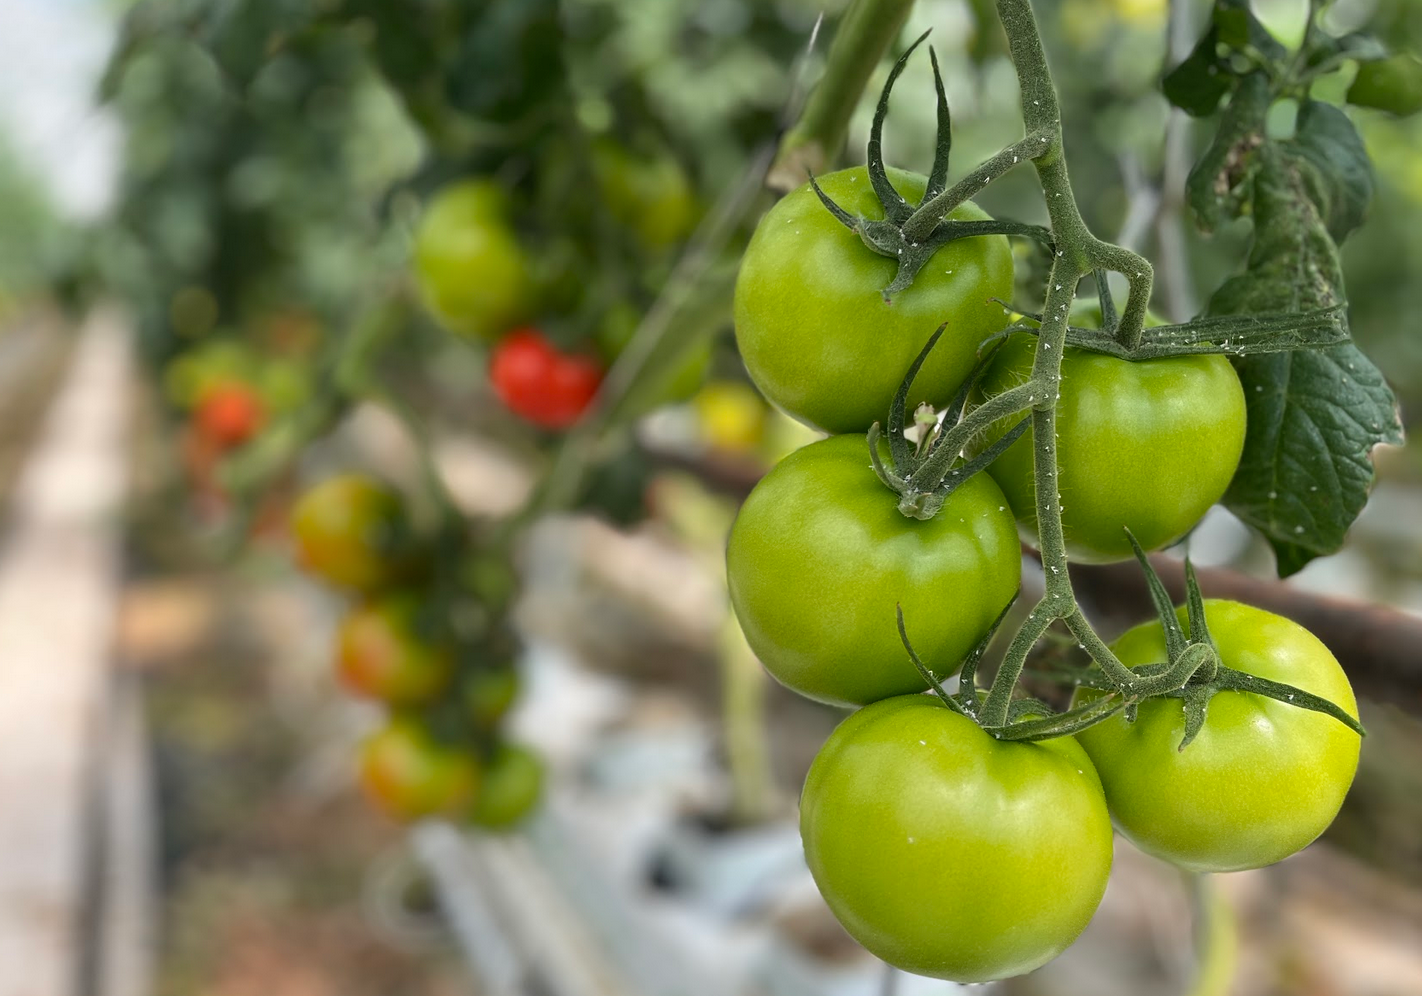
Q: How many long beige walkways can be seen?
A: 1